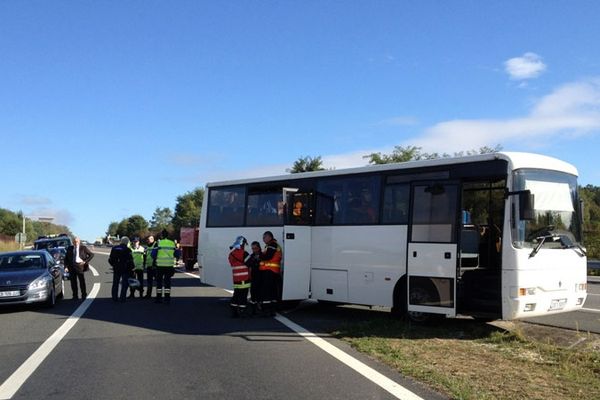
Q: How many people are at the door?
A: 3